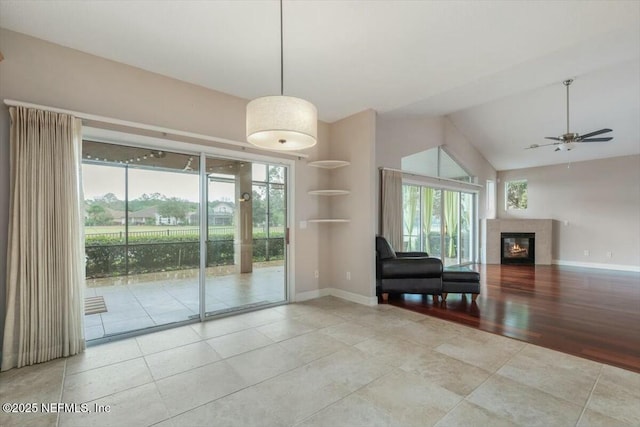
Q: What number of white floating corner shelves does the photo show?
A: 3